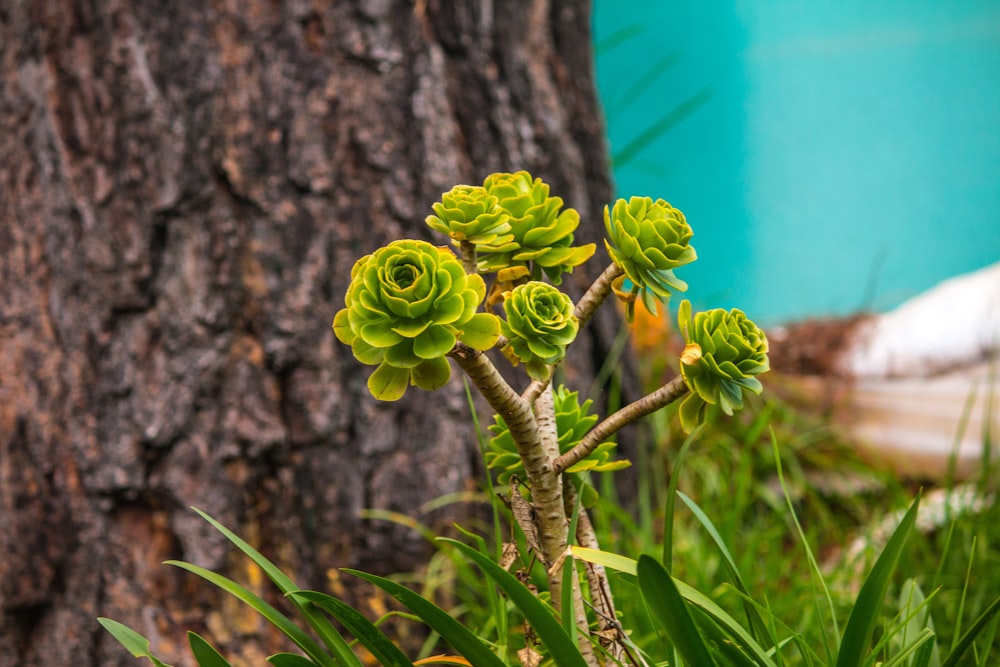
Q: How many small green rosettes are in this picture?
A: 7